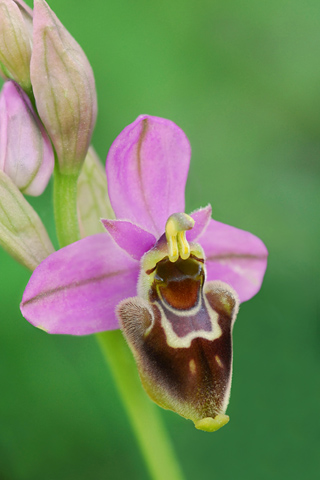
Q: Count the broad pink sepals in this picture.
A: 3